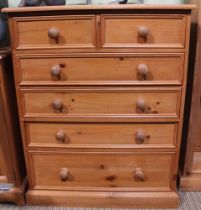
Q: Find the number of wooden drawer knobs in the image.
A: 10